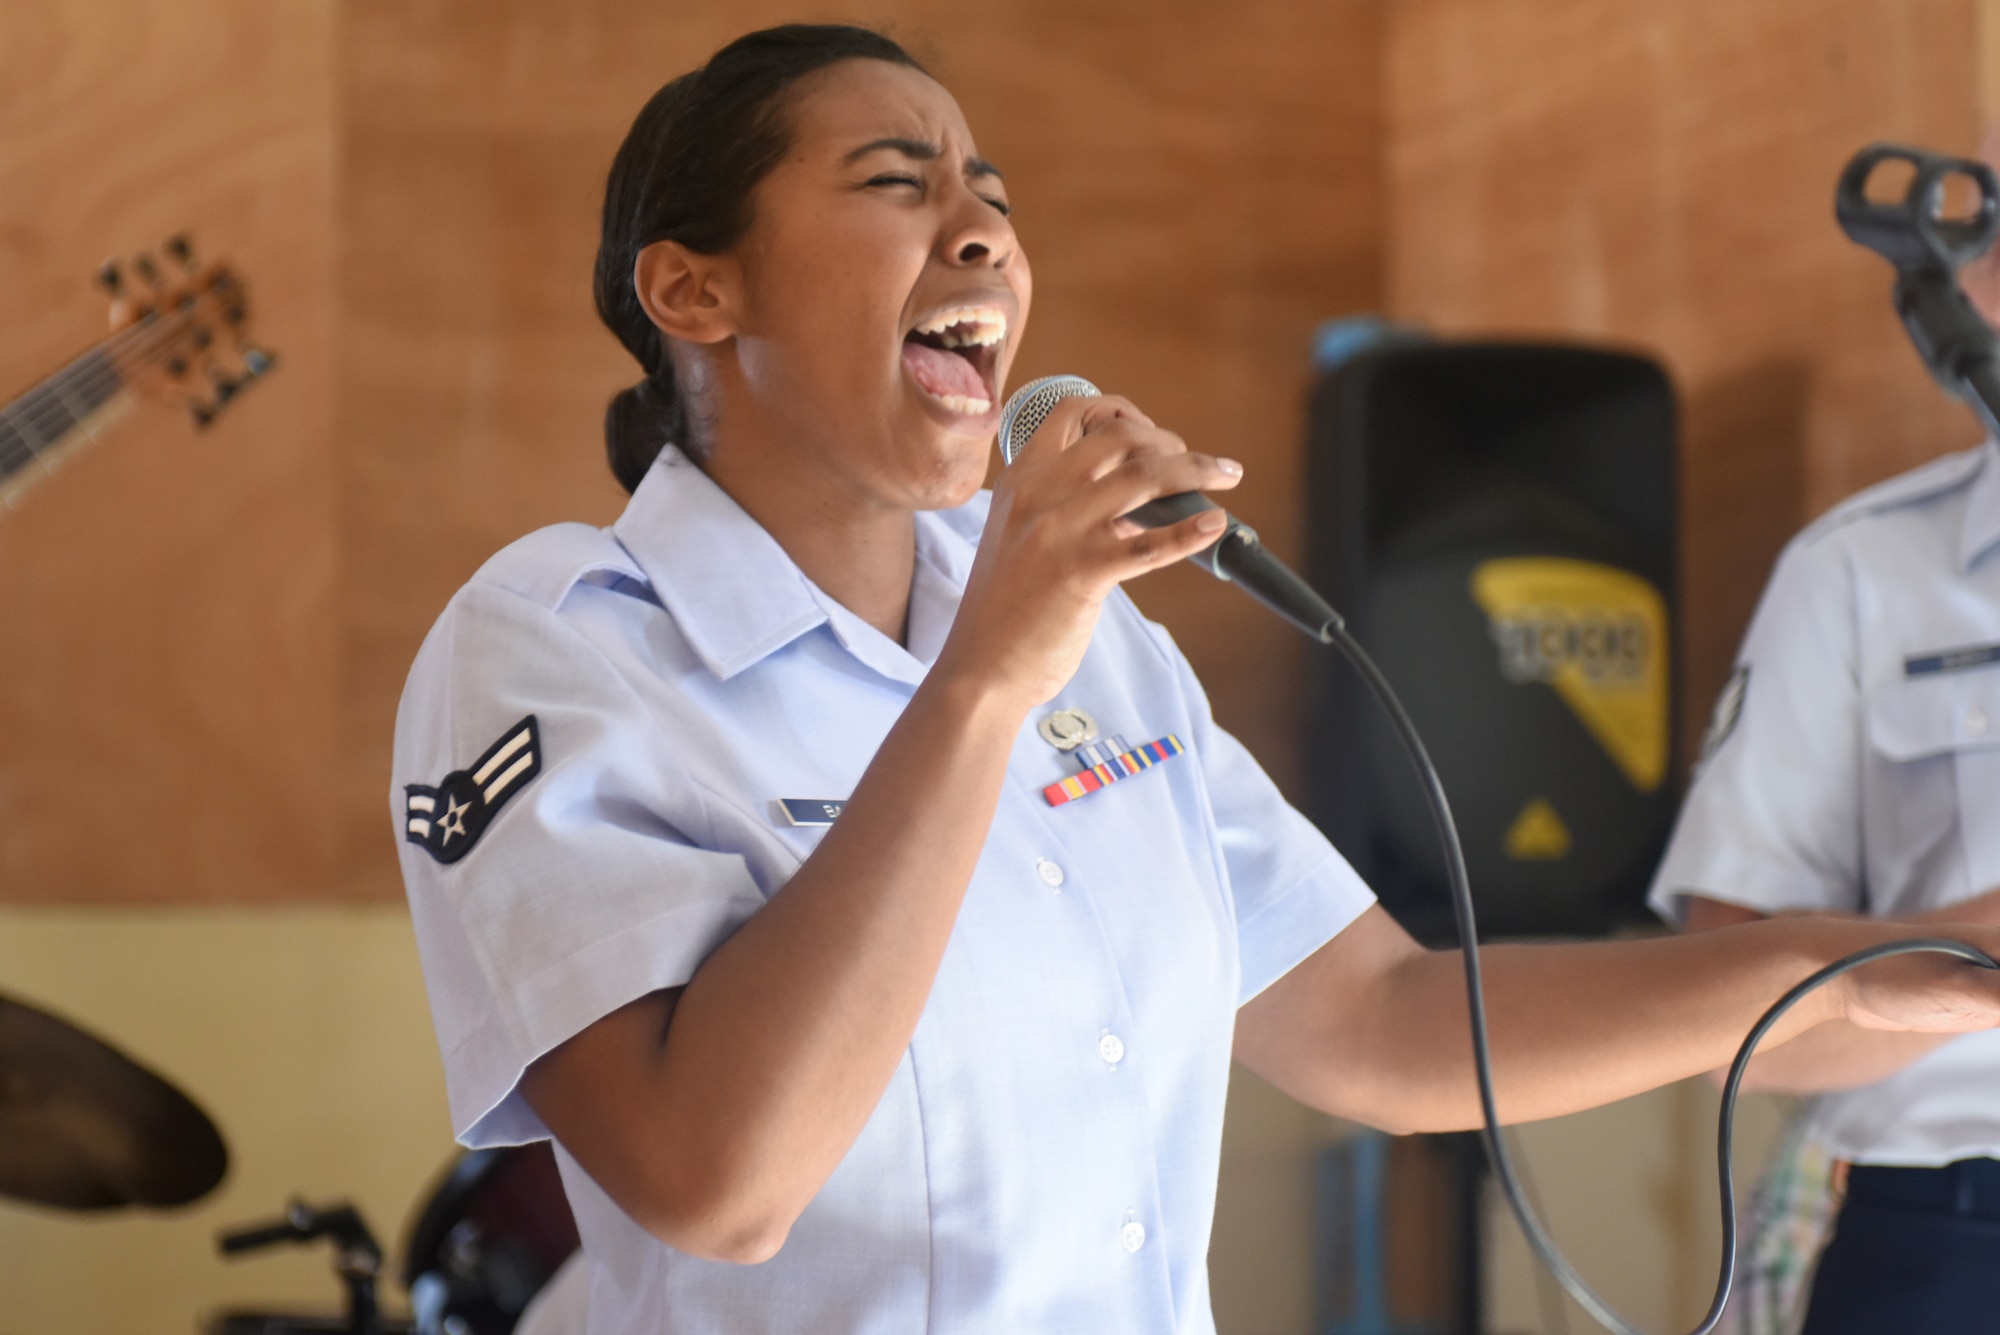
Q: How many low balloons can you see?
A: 0